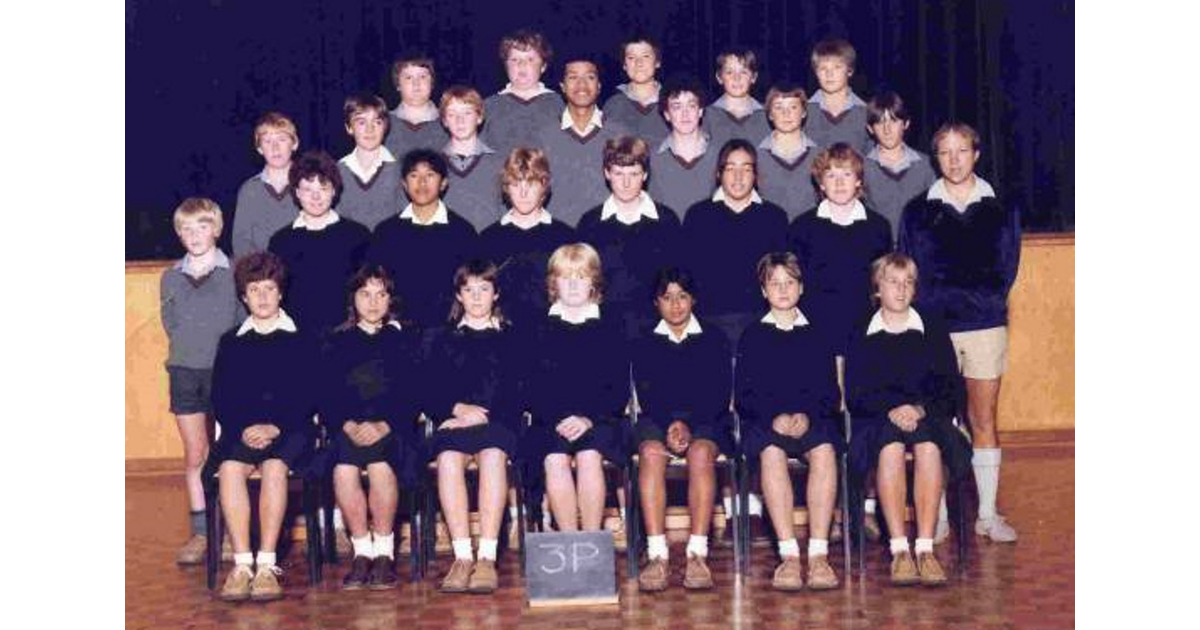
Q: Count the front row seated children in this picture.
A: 7